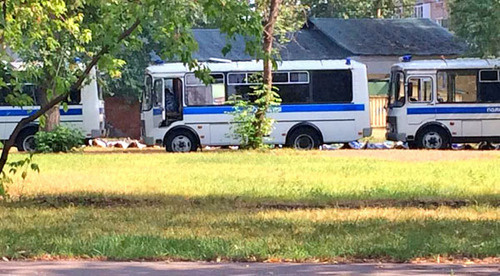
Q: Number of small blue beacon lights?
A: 4